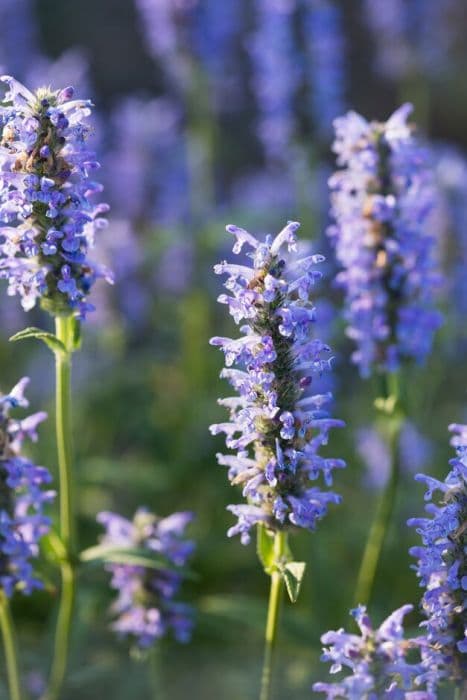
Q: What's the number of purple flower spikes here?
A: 7